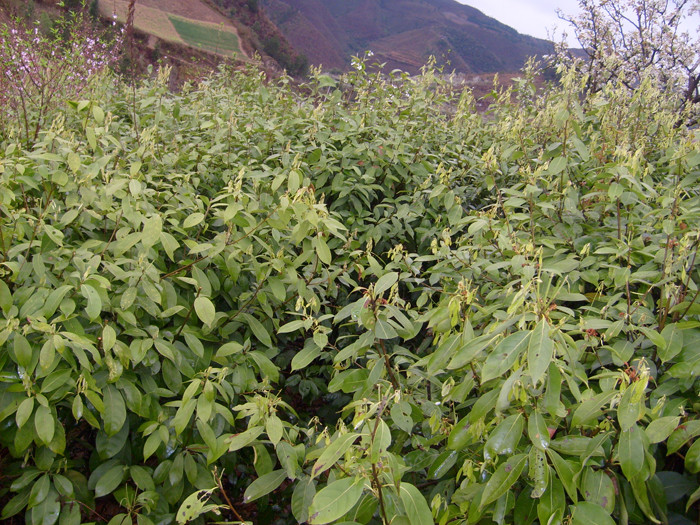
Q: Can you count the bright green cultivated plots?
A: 1